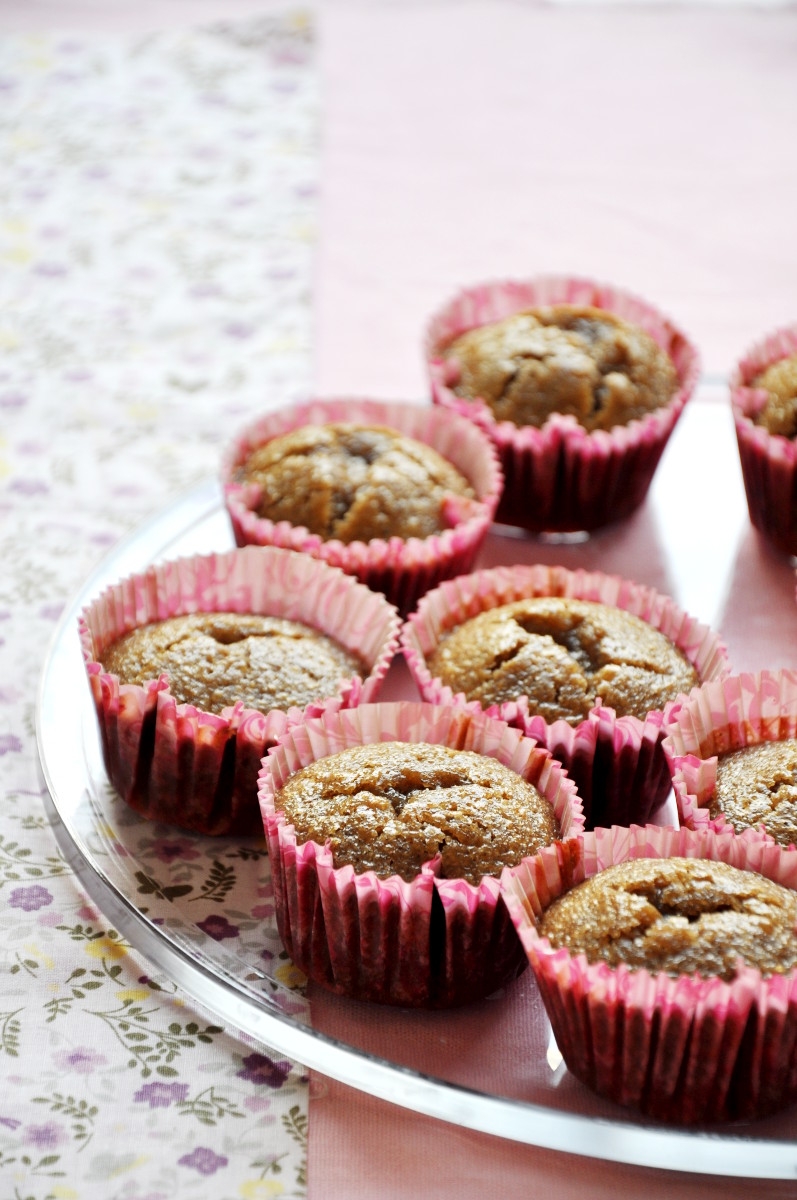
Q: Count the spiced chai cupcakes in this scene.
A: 8